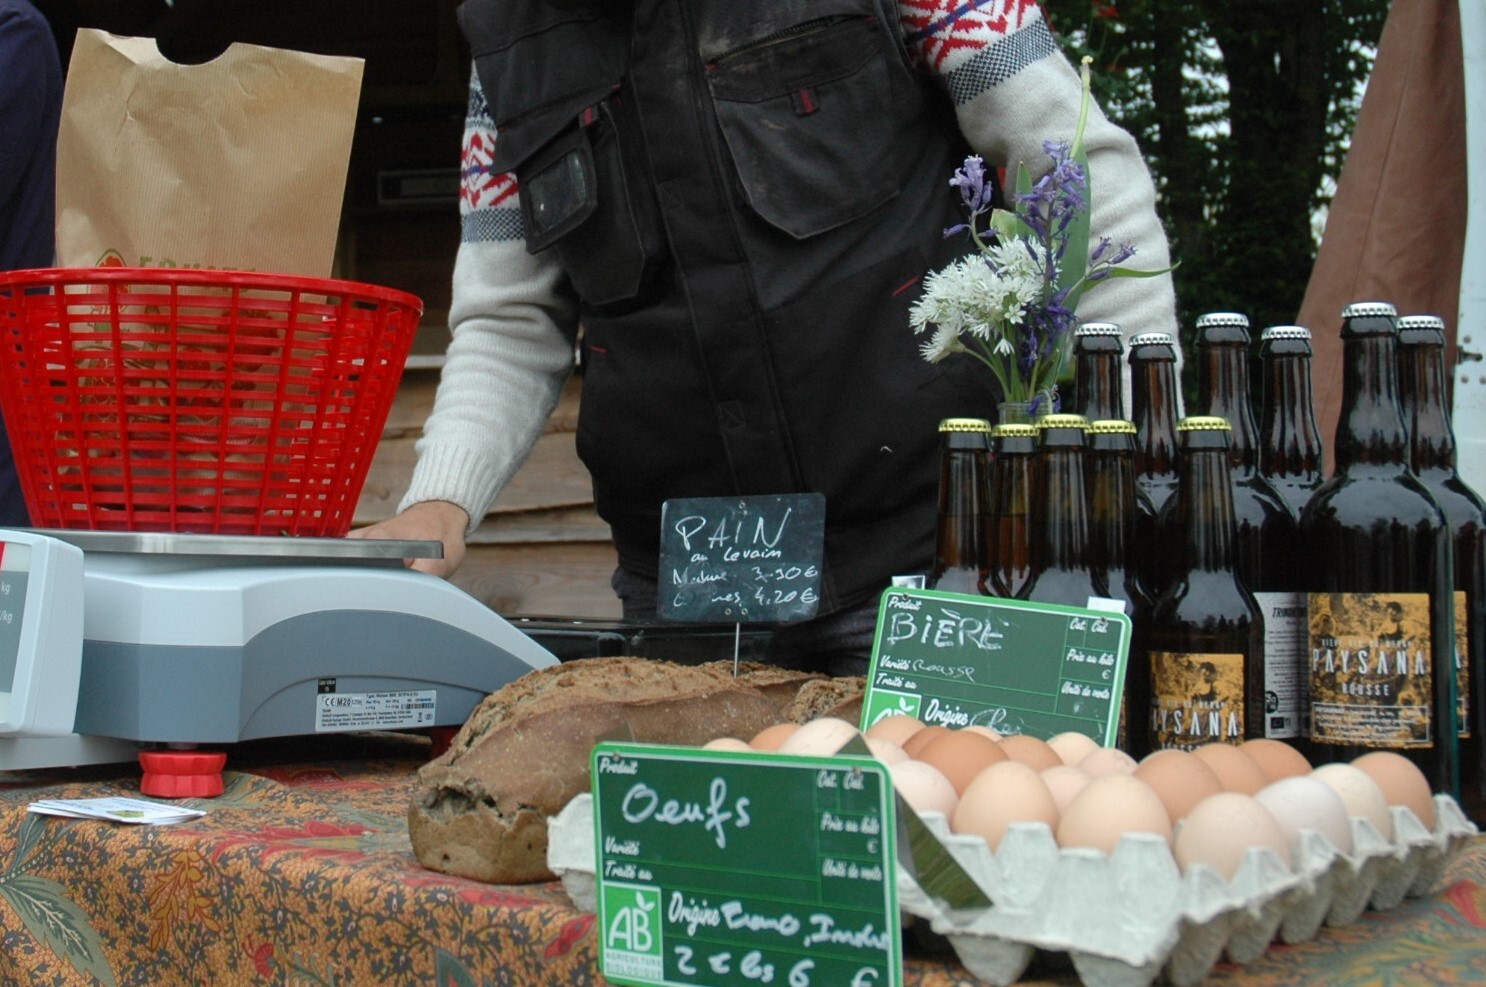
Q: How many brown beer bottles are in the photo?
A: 11